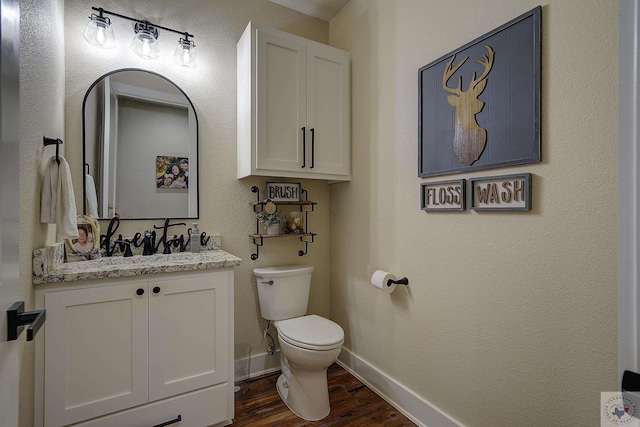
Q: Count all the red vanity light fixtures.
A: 0